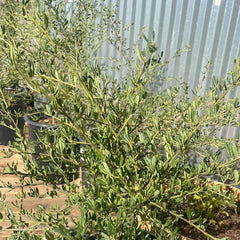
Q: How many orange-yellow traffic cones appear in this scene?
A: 0